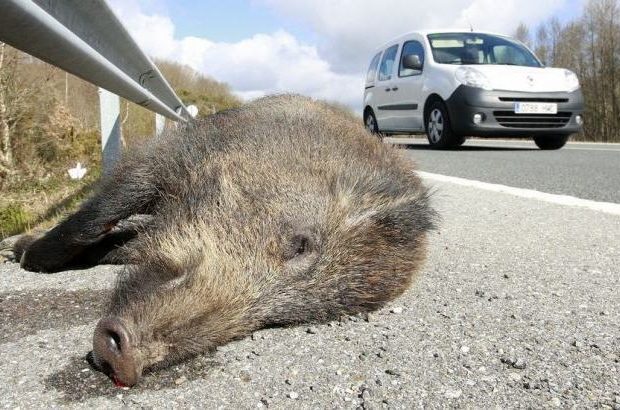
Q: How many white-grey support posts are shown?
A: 2